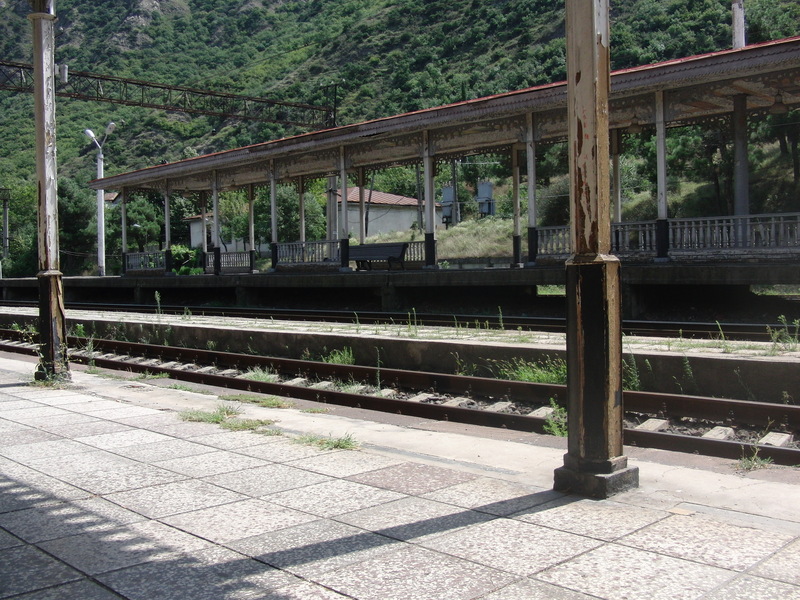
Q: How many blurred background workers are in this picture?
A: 0